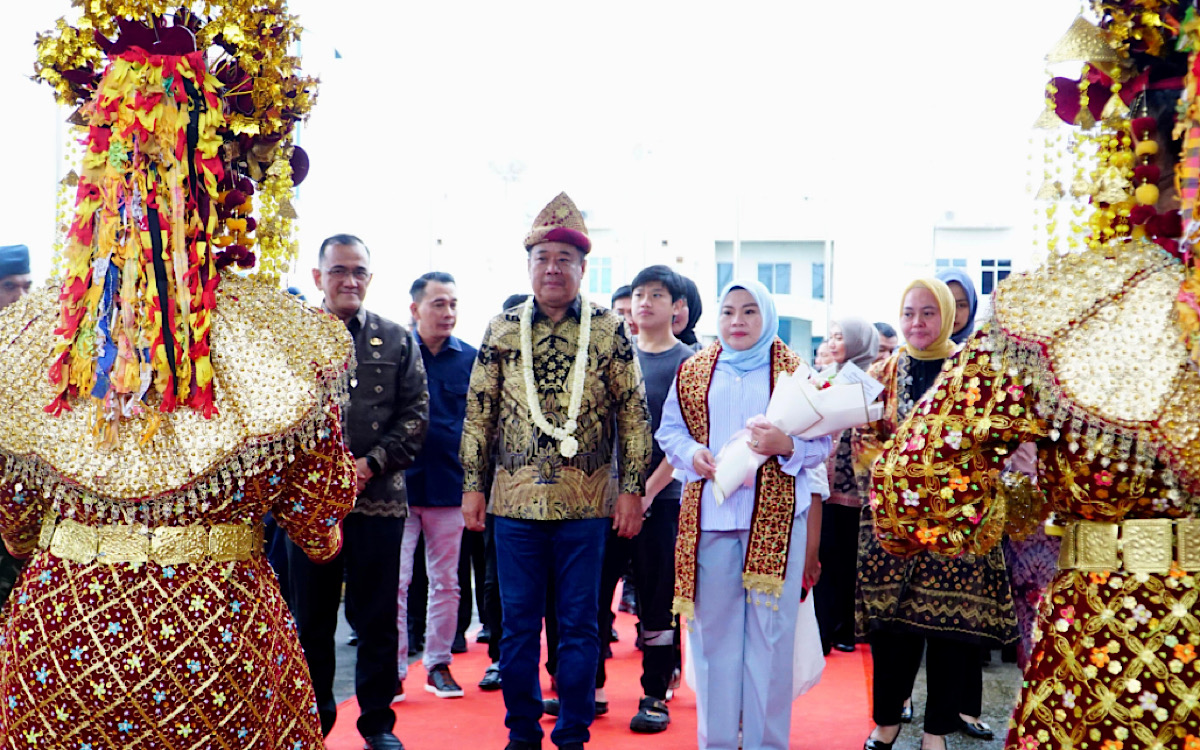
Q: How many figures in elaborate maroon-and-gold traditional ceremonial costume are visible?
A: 2